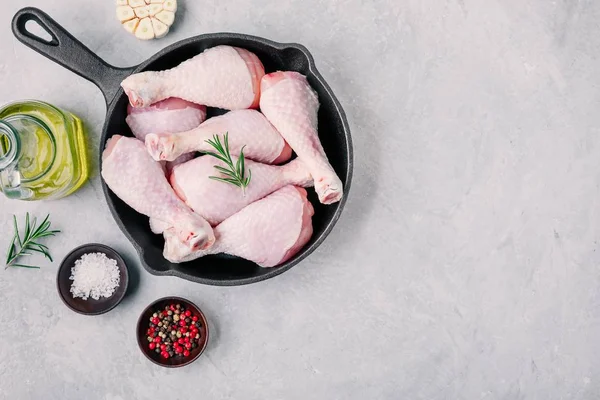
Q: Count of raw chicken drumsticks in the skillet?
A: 7